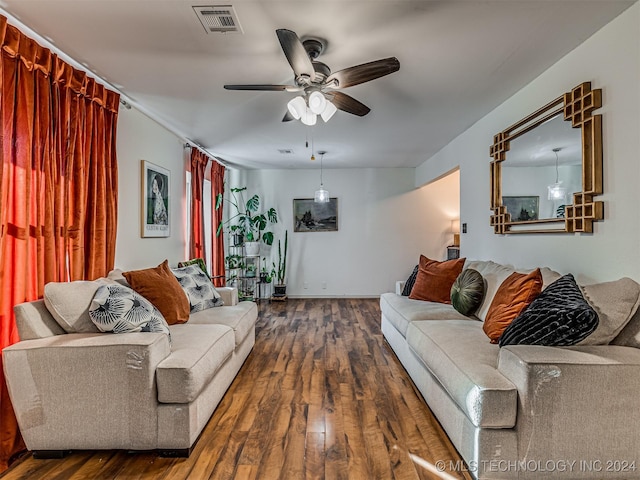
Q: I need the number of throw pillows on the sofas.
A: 9